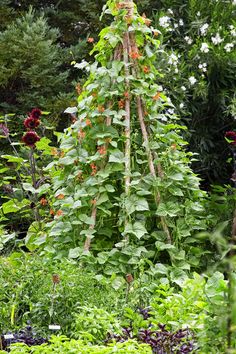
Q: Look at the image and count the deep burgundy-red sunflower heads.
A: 4